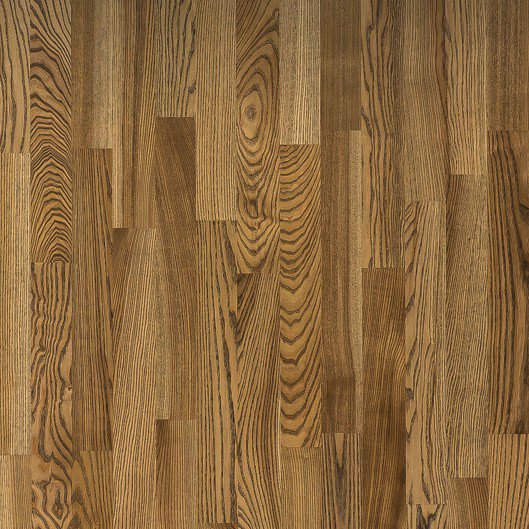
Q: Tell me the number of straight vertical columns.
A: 13